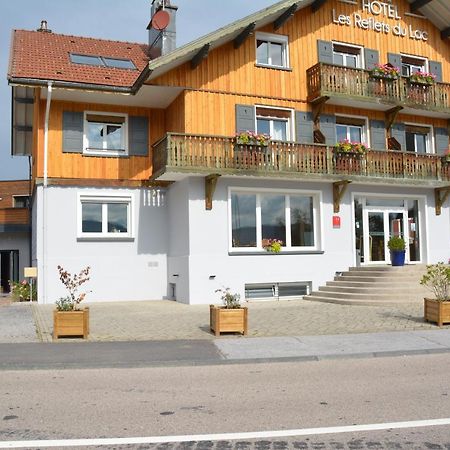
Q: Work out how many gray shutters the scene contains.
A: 12